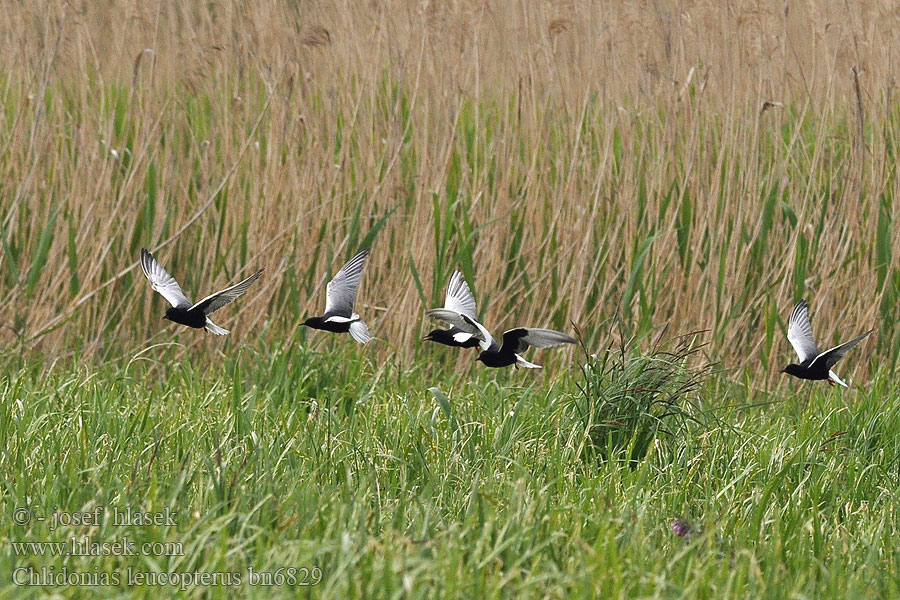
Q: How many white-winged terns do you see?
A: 5